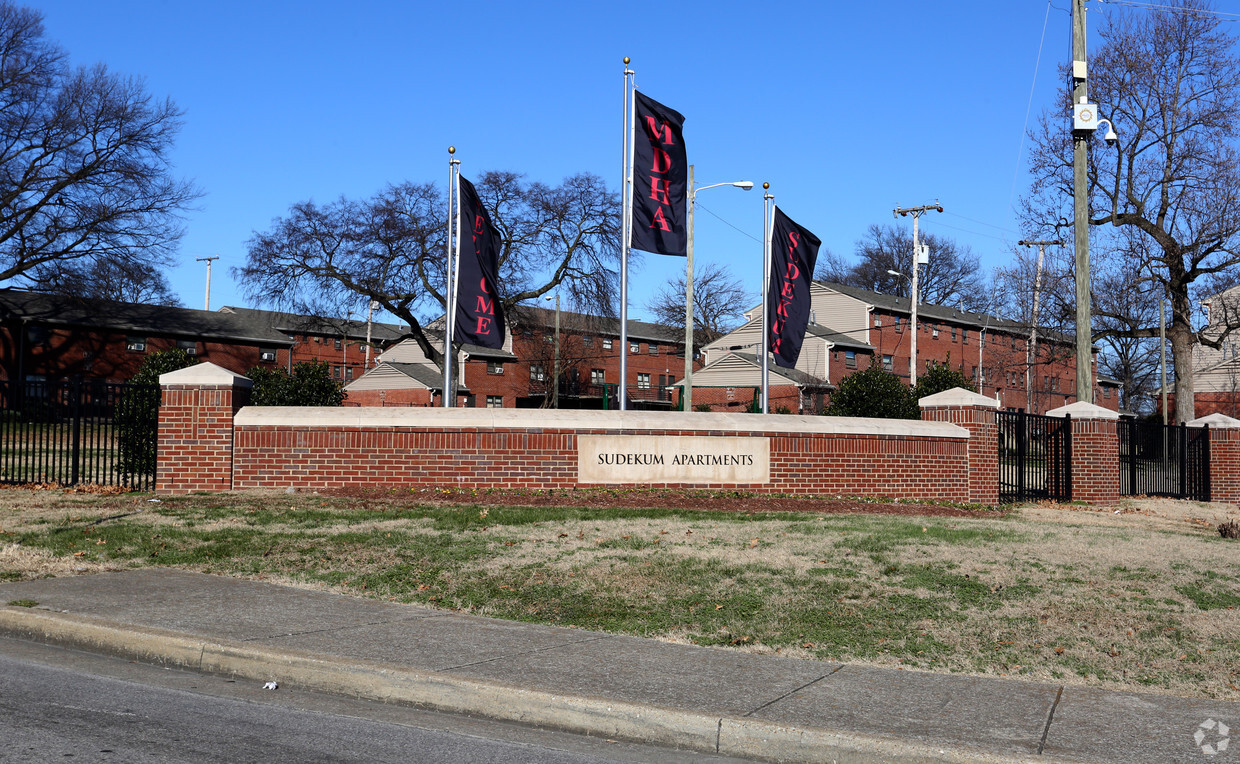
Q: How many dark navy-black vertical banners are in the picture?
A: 3